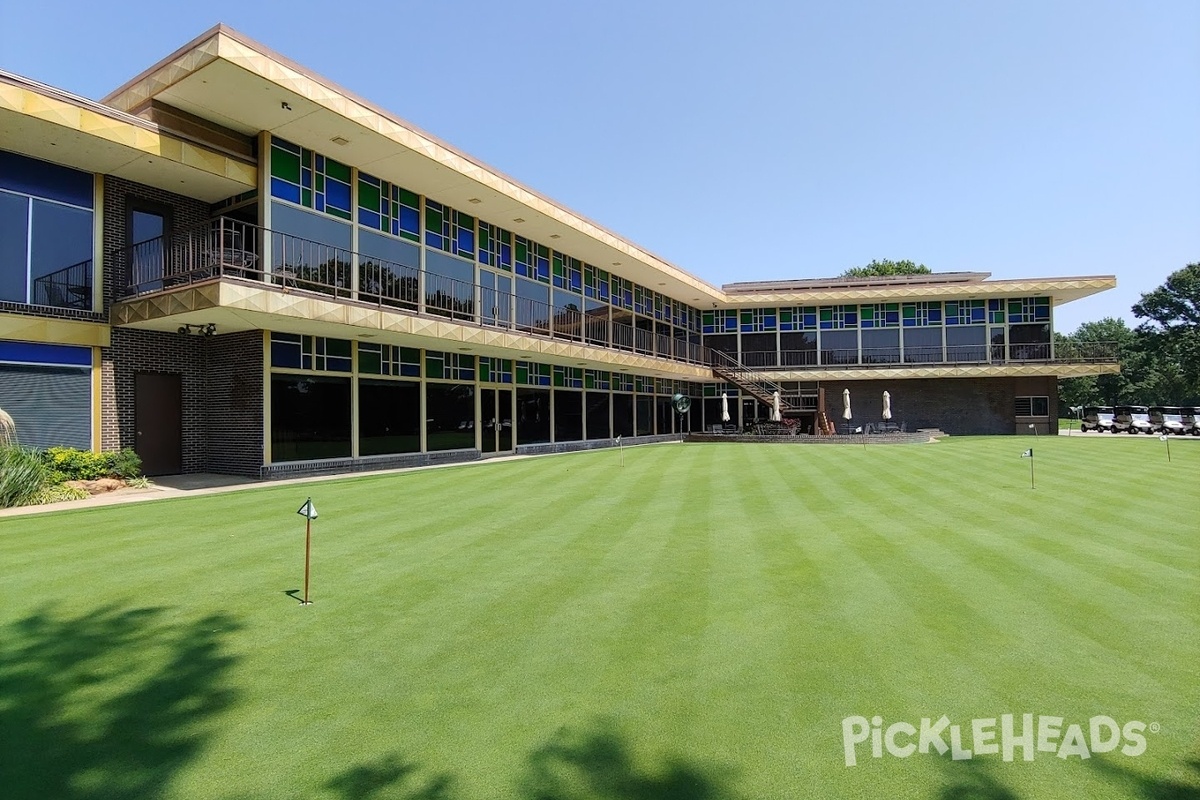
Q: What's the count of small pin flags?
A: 6